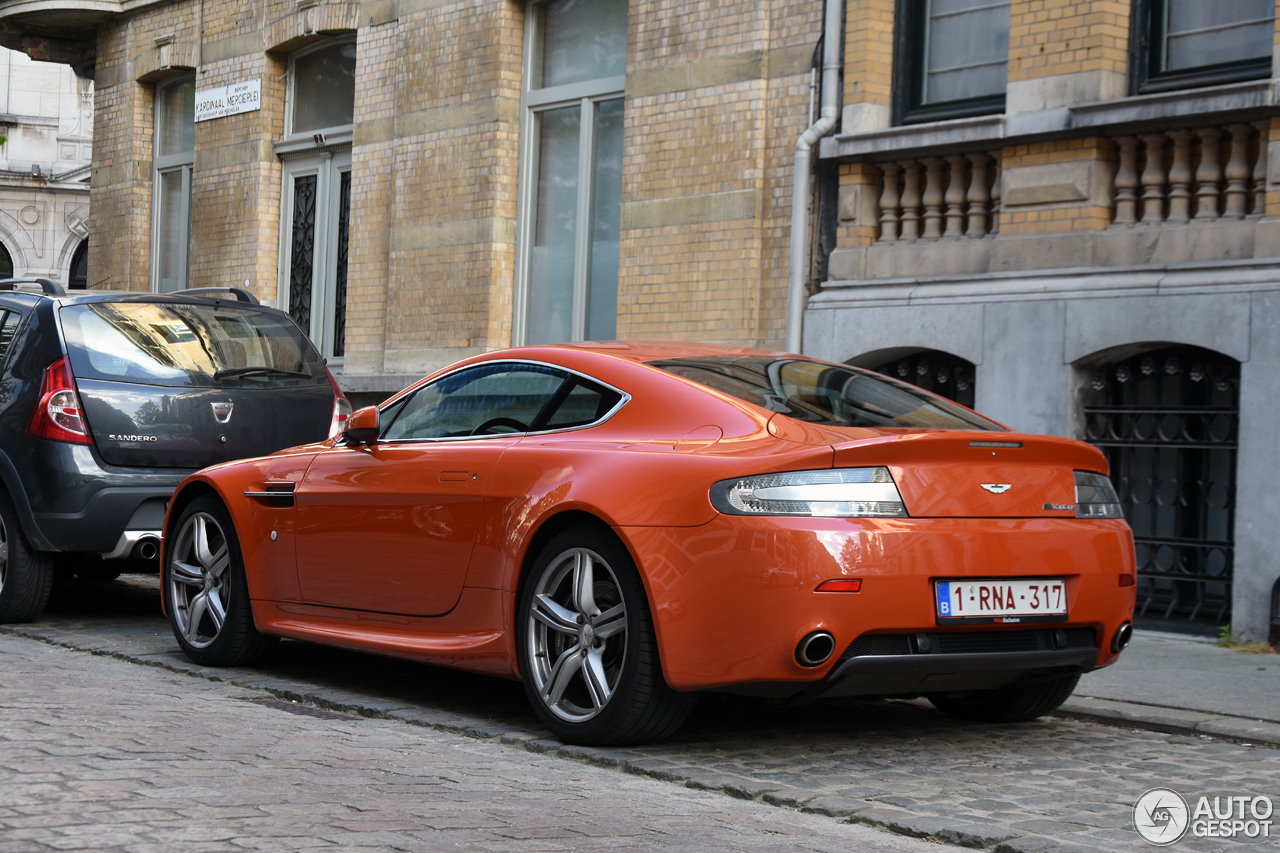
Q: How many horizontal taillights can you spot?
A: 2